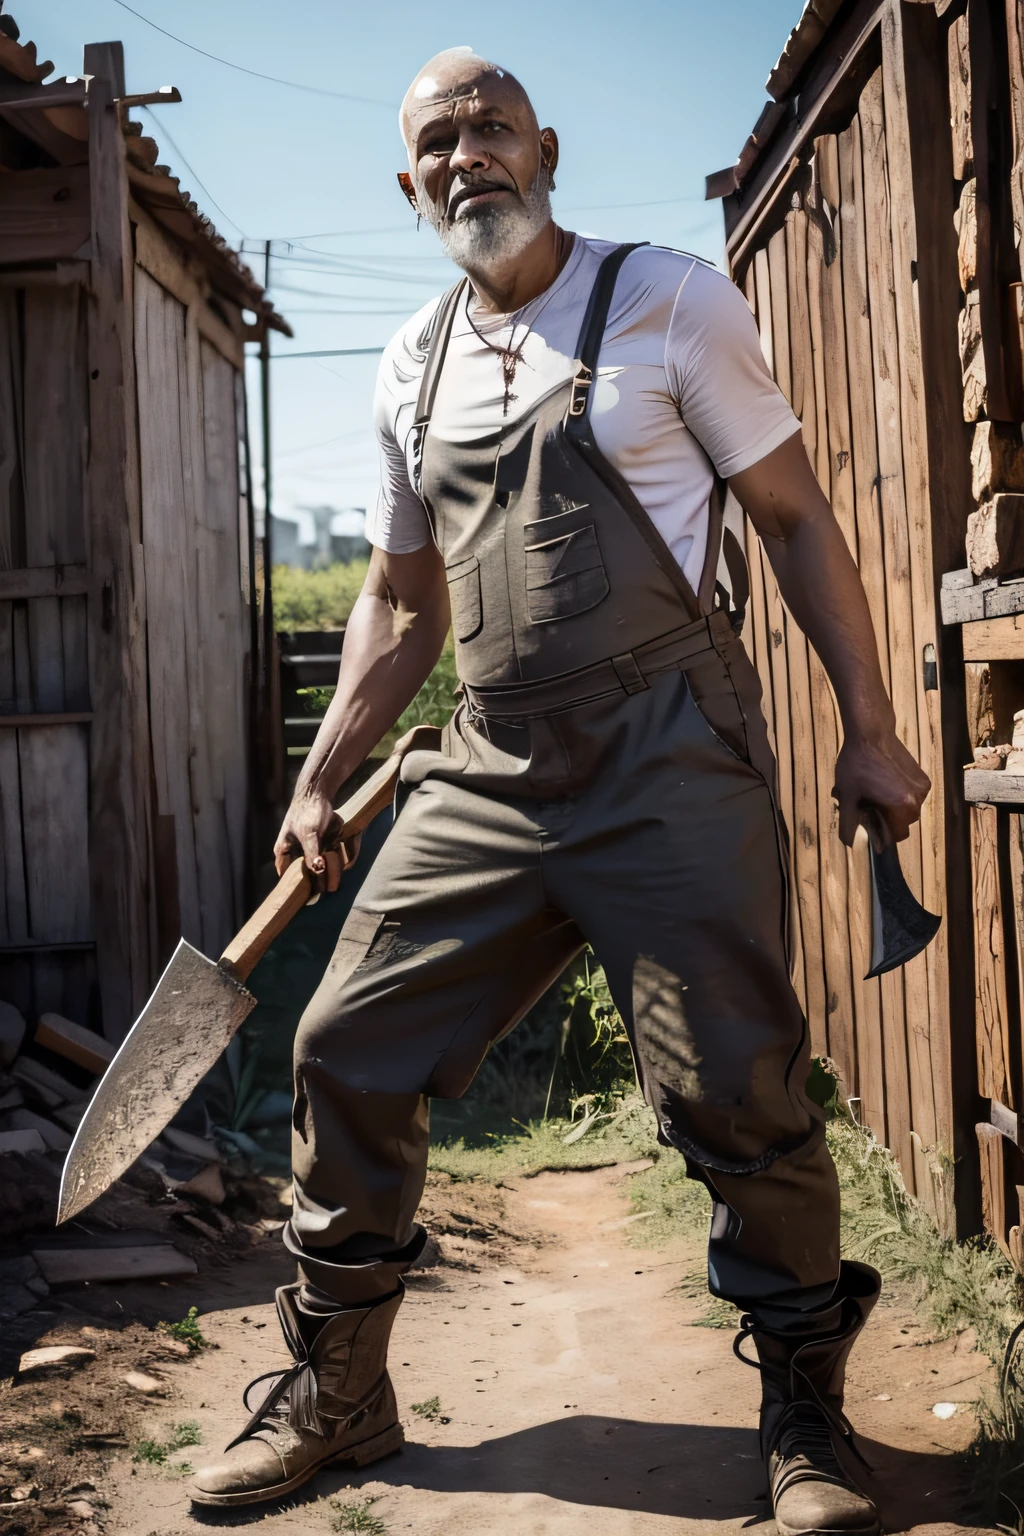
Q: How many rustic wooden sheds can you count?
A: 2